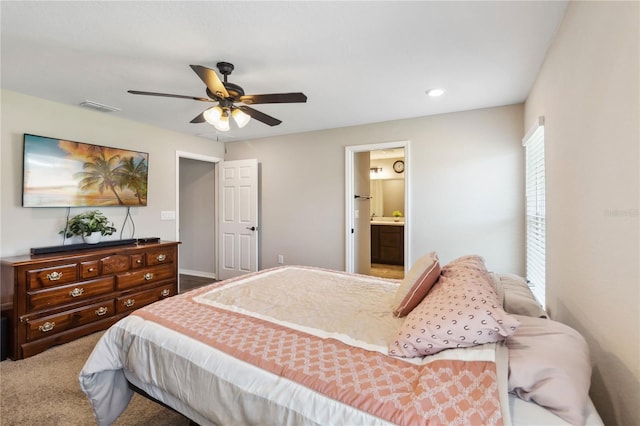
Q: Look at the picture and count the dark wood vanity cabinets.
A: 1